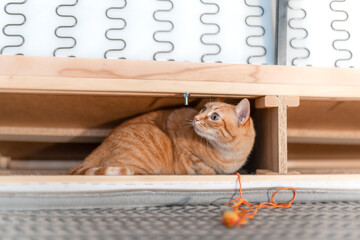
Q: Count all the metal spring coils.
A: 8